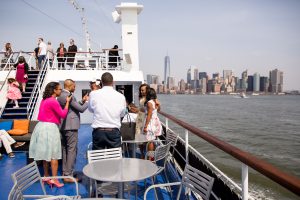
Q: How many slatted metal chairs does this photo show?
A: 5